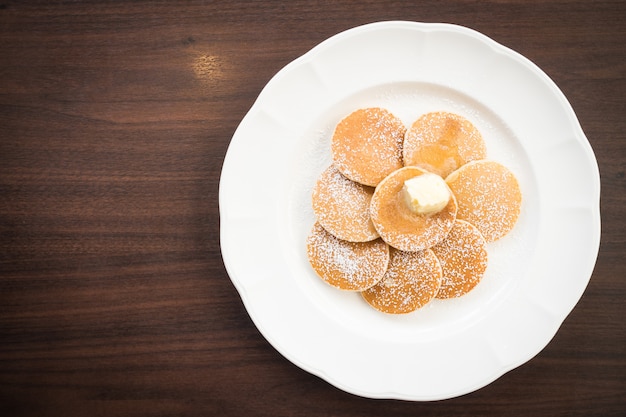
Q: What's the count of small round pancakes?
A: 8